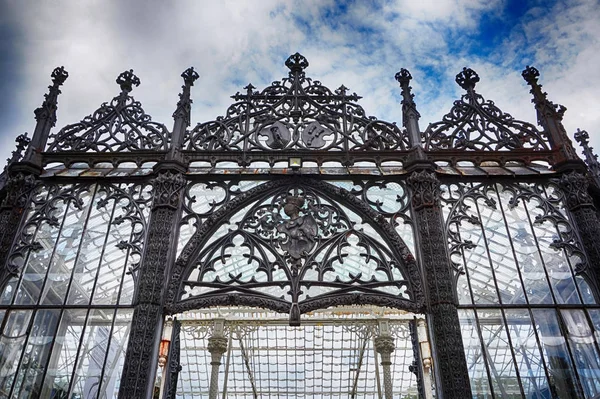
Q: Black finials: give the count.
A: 9